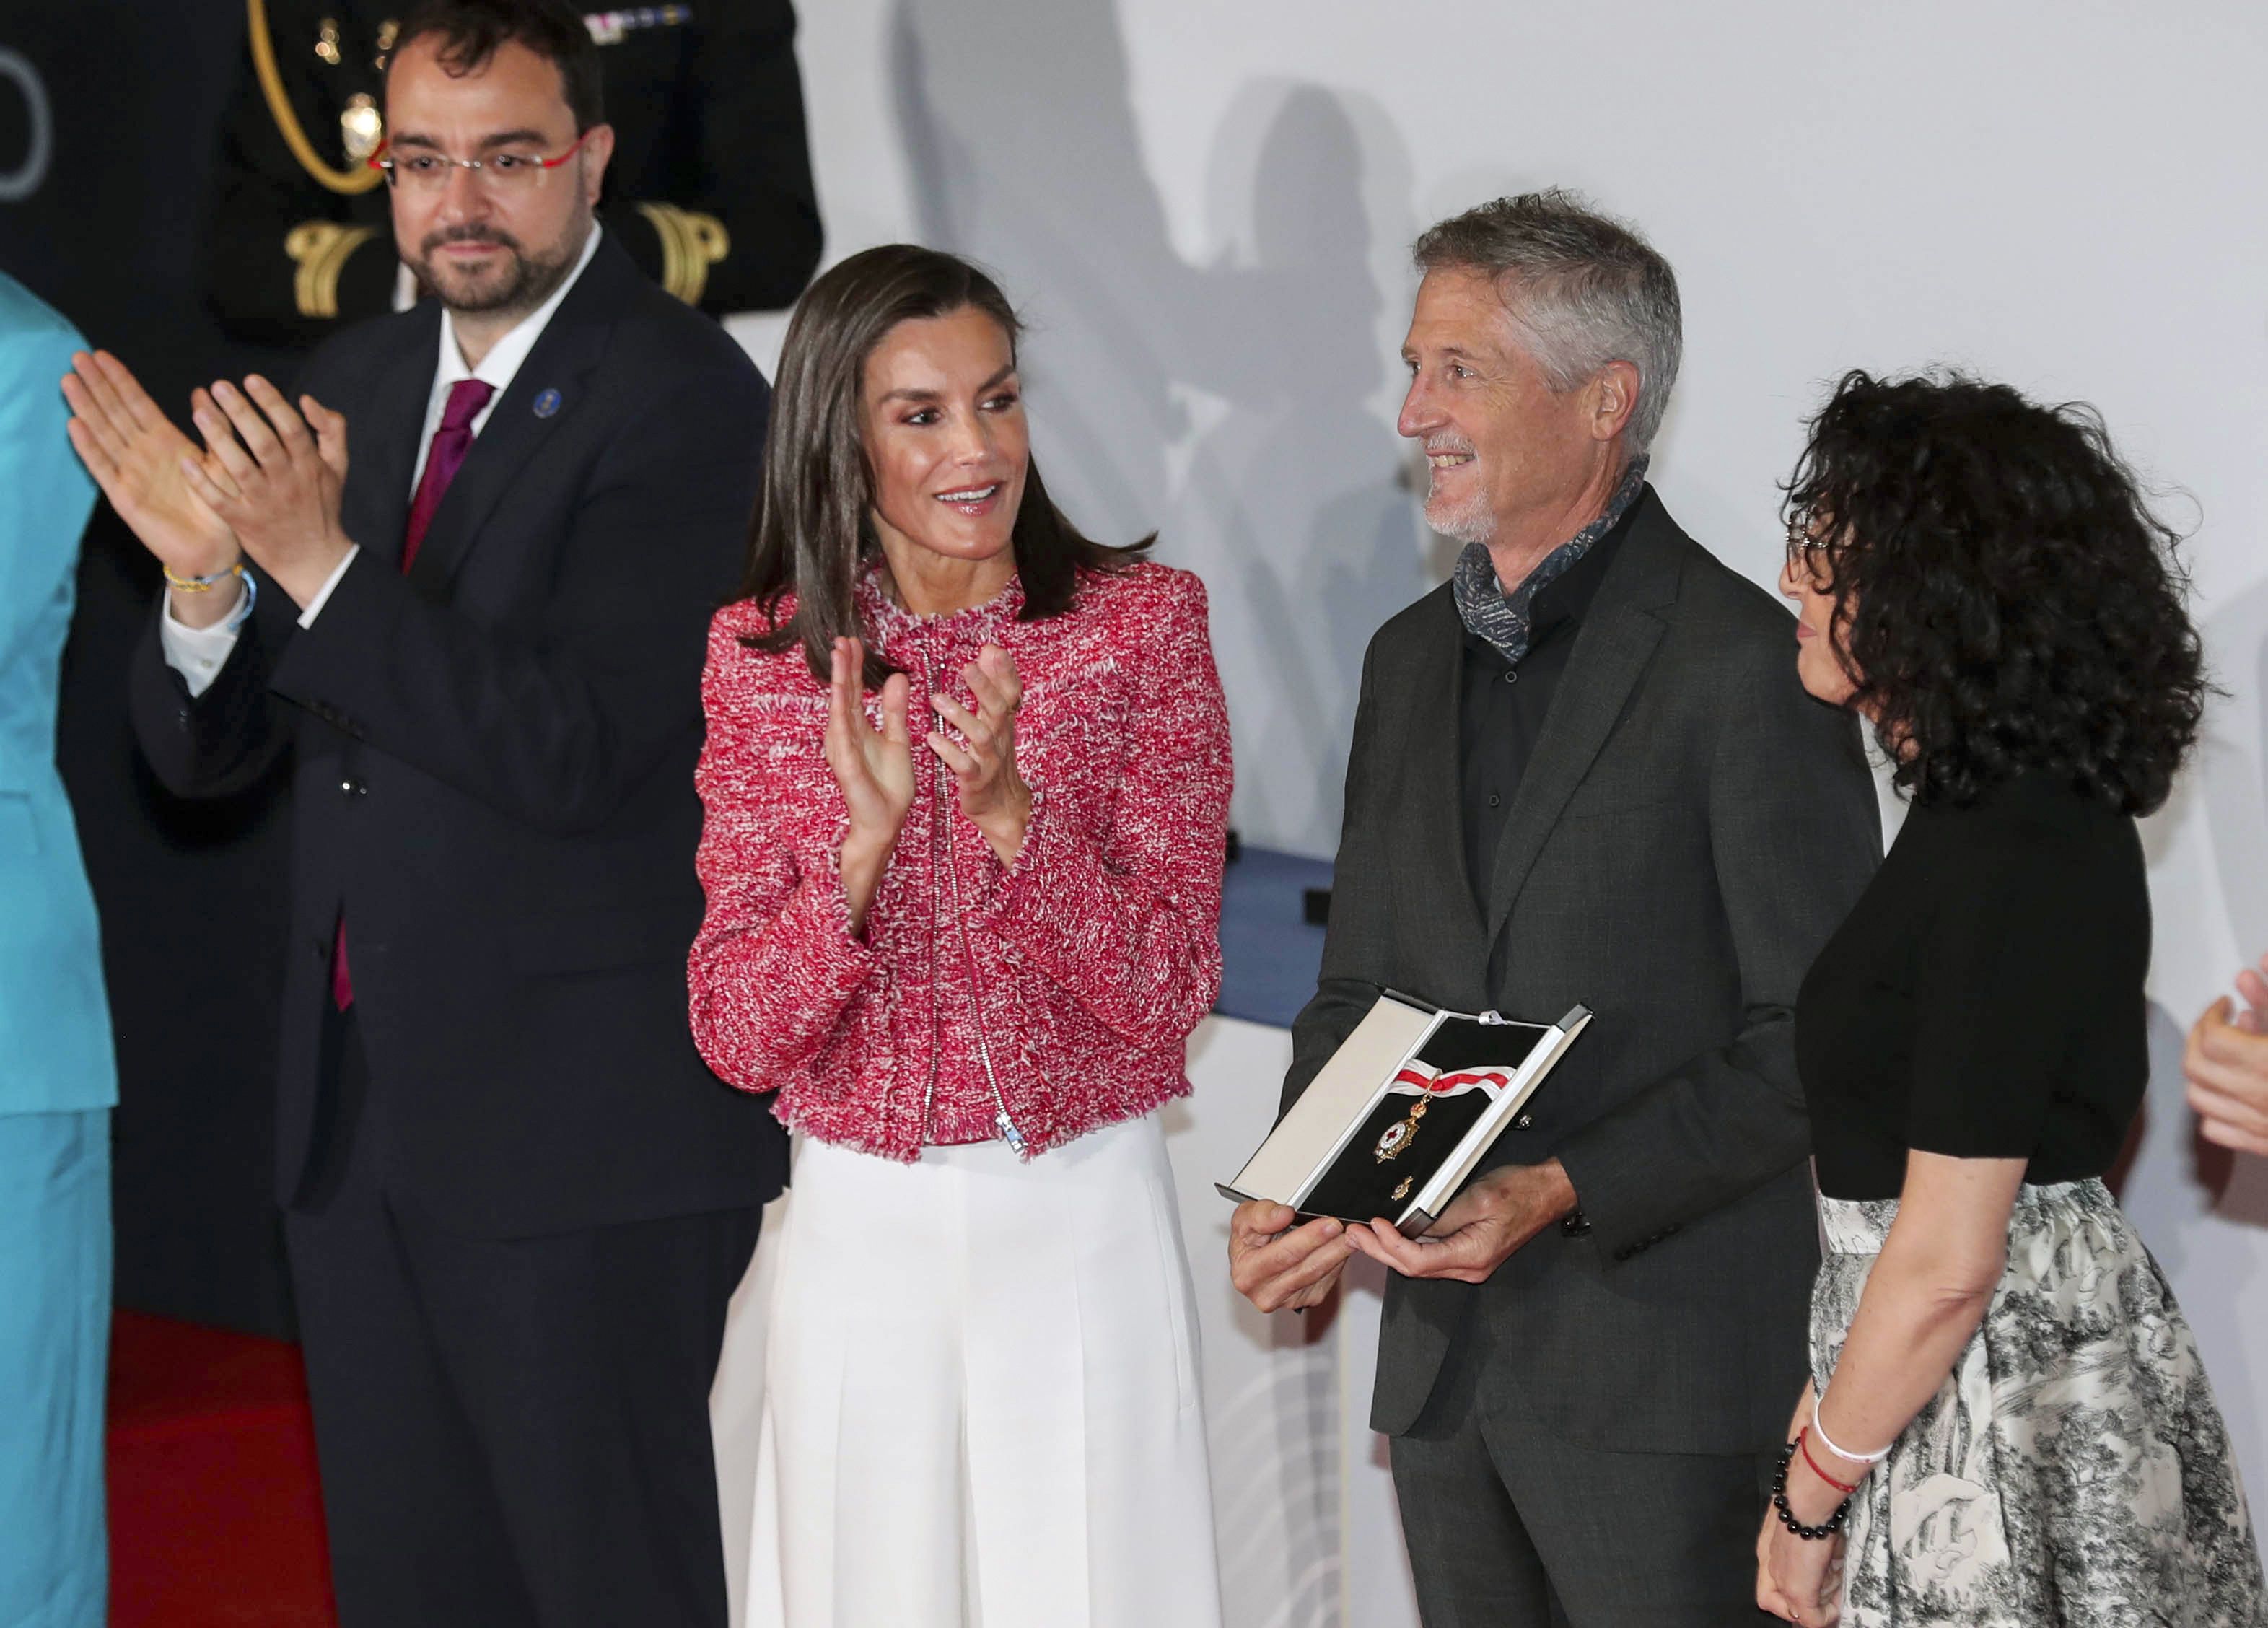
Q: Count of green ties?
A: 0